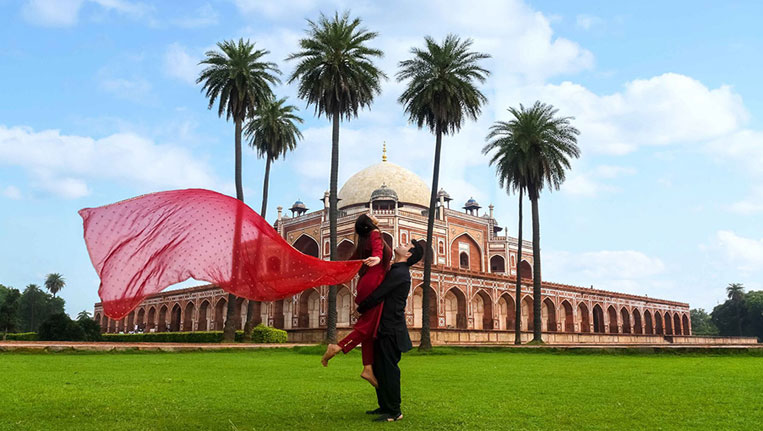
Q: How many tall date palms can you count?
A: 6